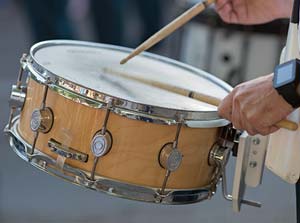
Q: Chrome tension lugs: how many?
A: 5